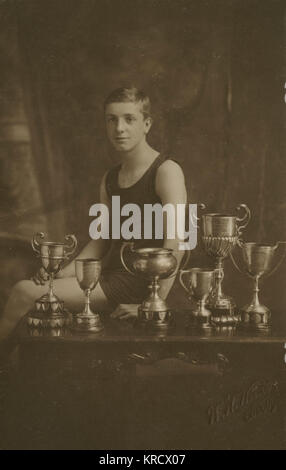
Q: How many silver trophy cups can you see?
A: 6